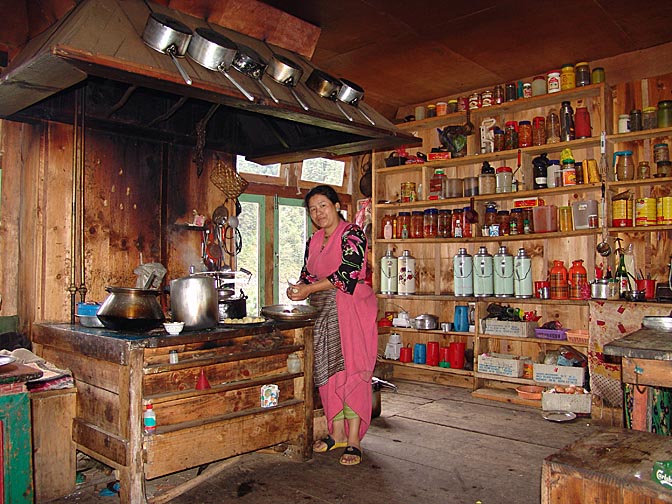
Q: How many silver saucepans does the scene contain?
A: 6